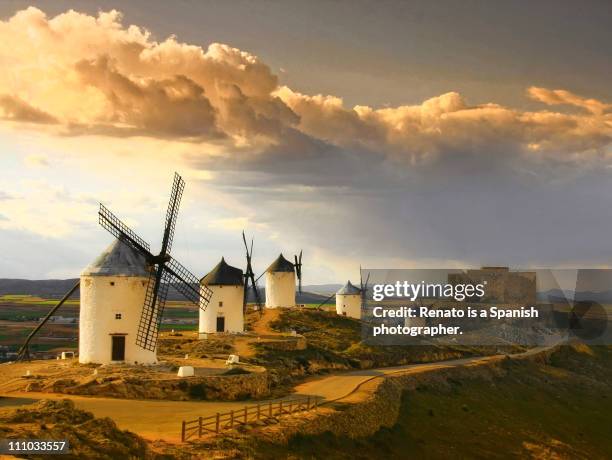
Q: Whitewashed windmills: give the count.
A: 4